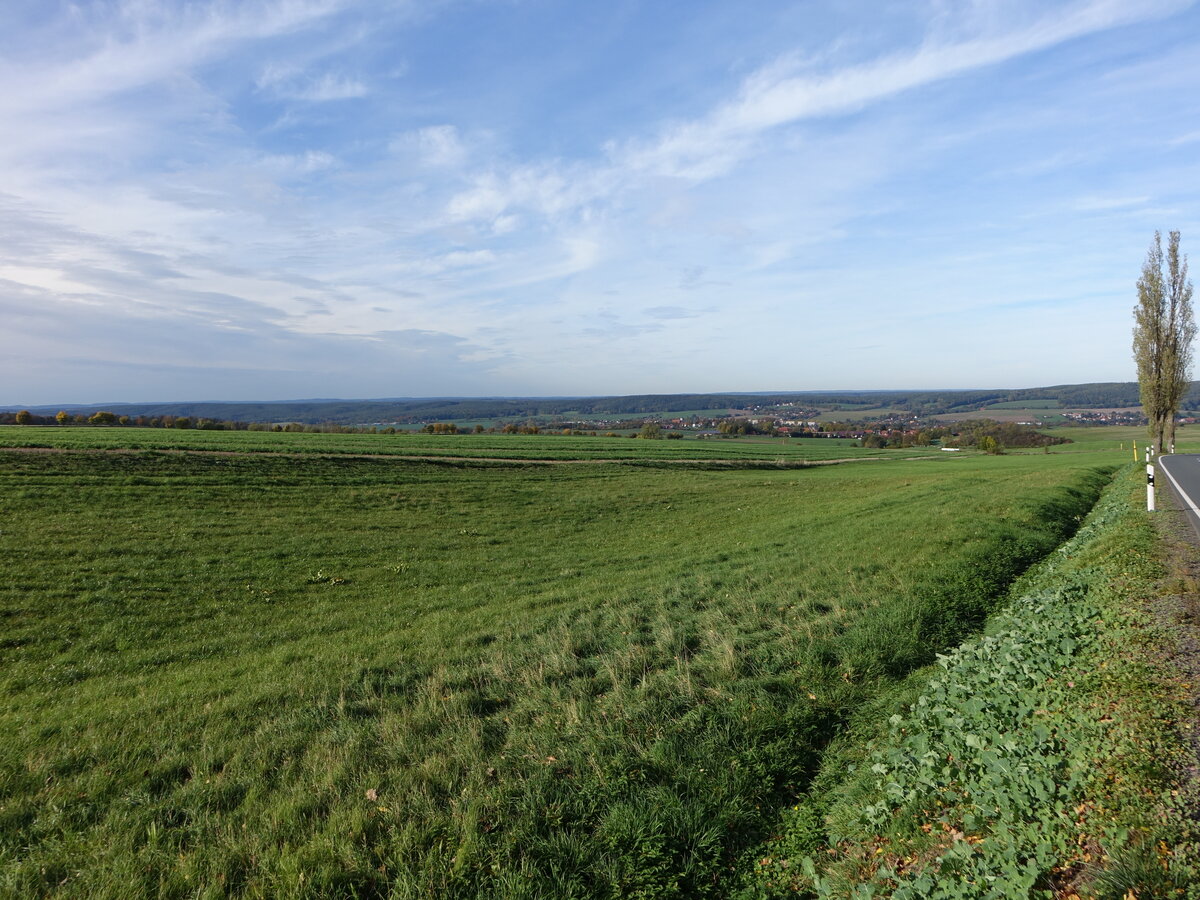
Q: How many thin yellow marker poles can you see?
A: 2